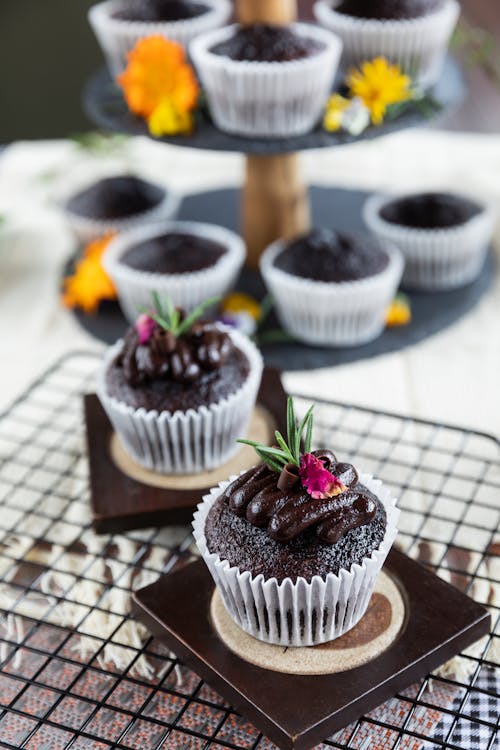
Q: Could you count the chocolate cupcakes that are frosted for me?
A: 2